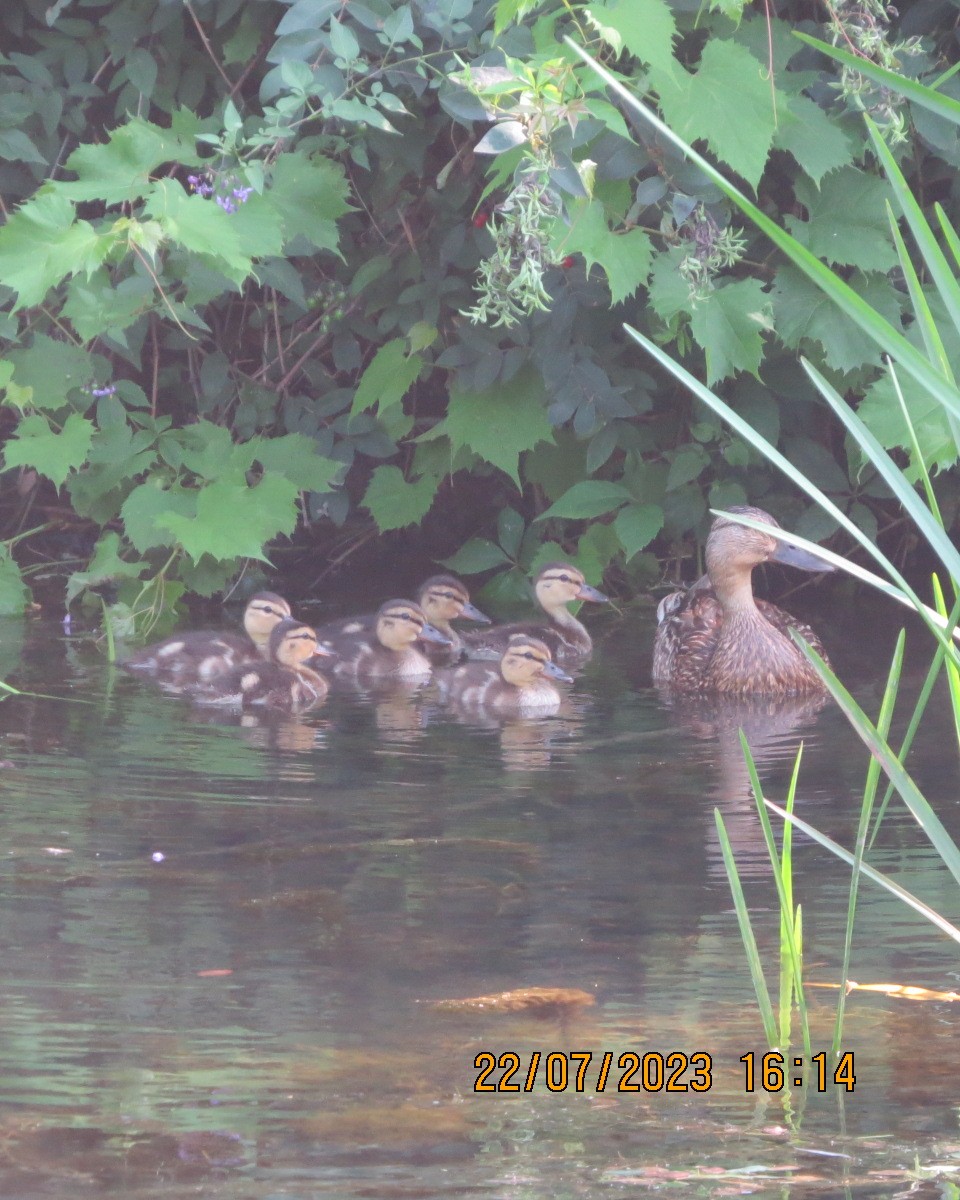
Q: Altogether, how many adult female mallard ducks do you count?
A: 1